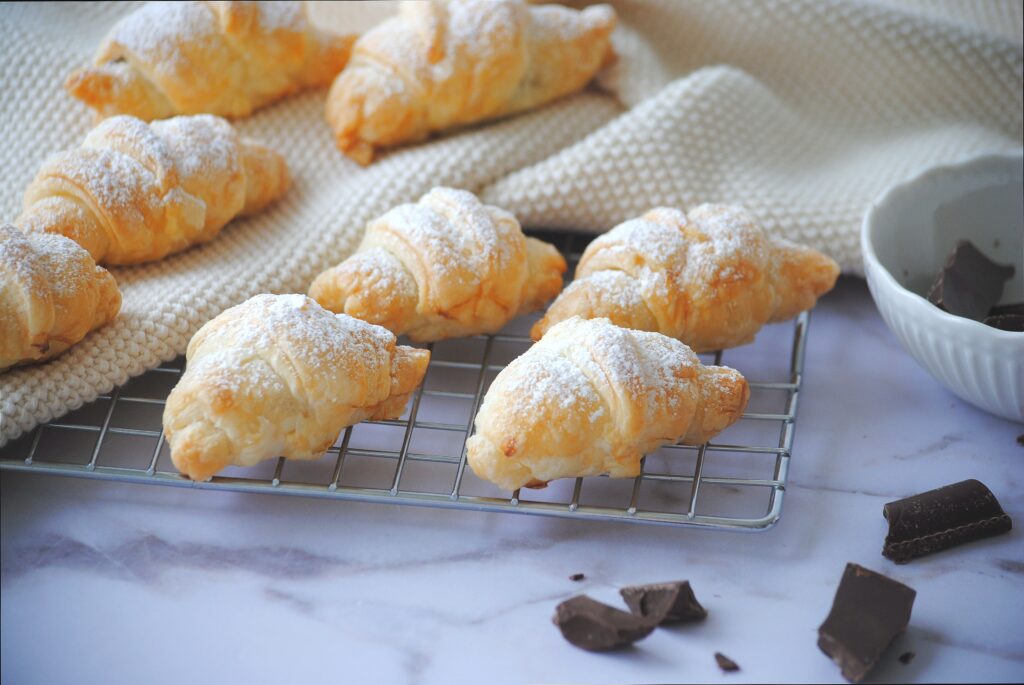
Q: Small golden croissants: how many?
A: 8